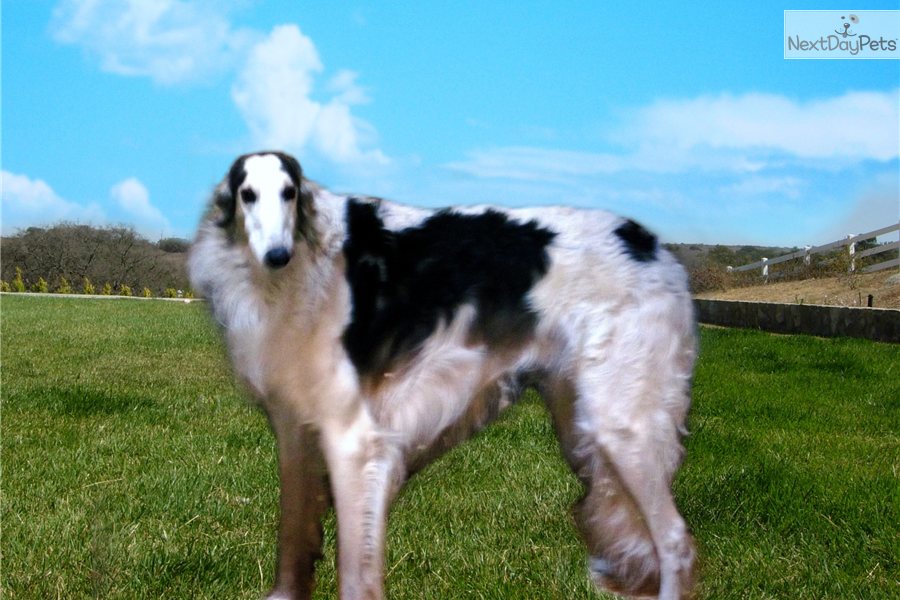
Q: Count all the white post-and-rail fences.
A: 1